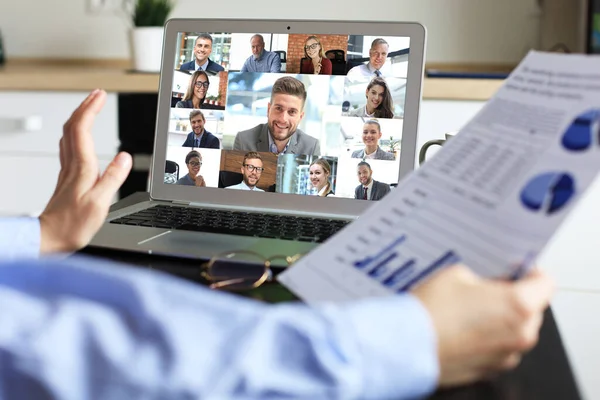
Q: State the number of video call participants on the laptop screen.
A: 13